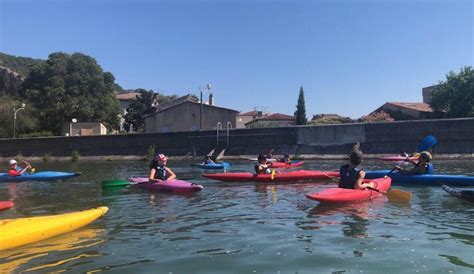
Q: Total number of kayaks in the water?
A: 12